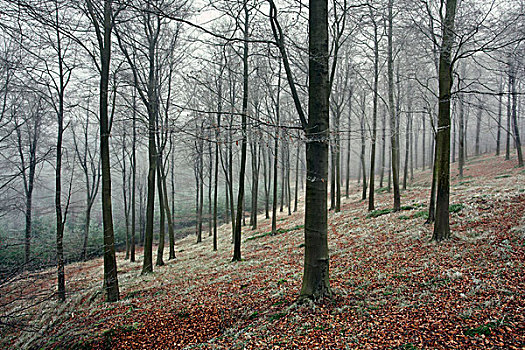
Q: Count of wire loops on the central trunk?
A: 0